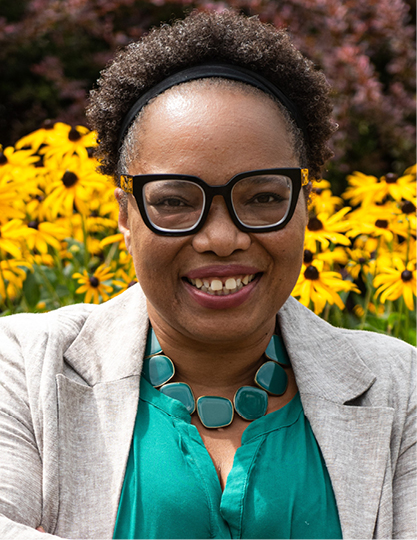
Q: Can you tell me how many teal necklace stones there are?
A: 7